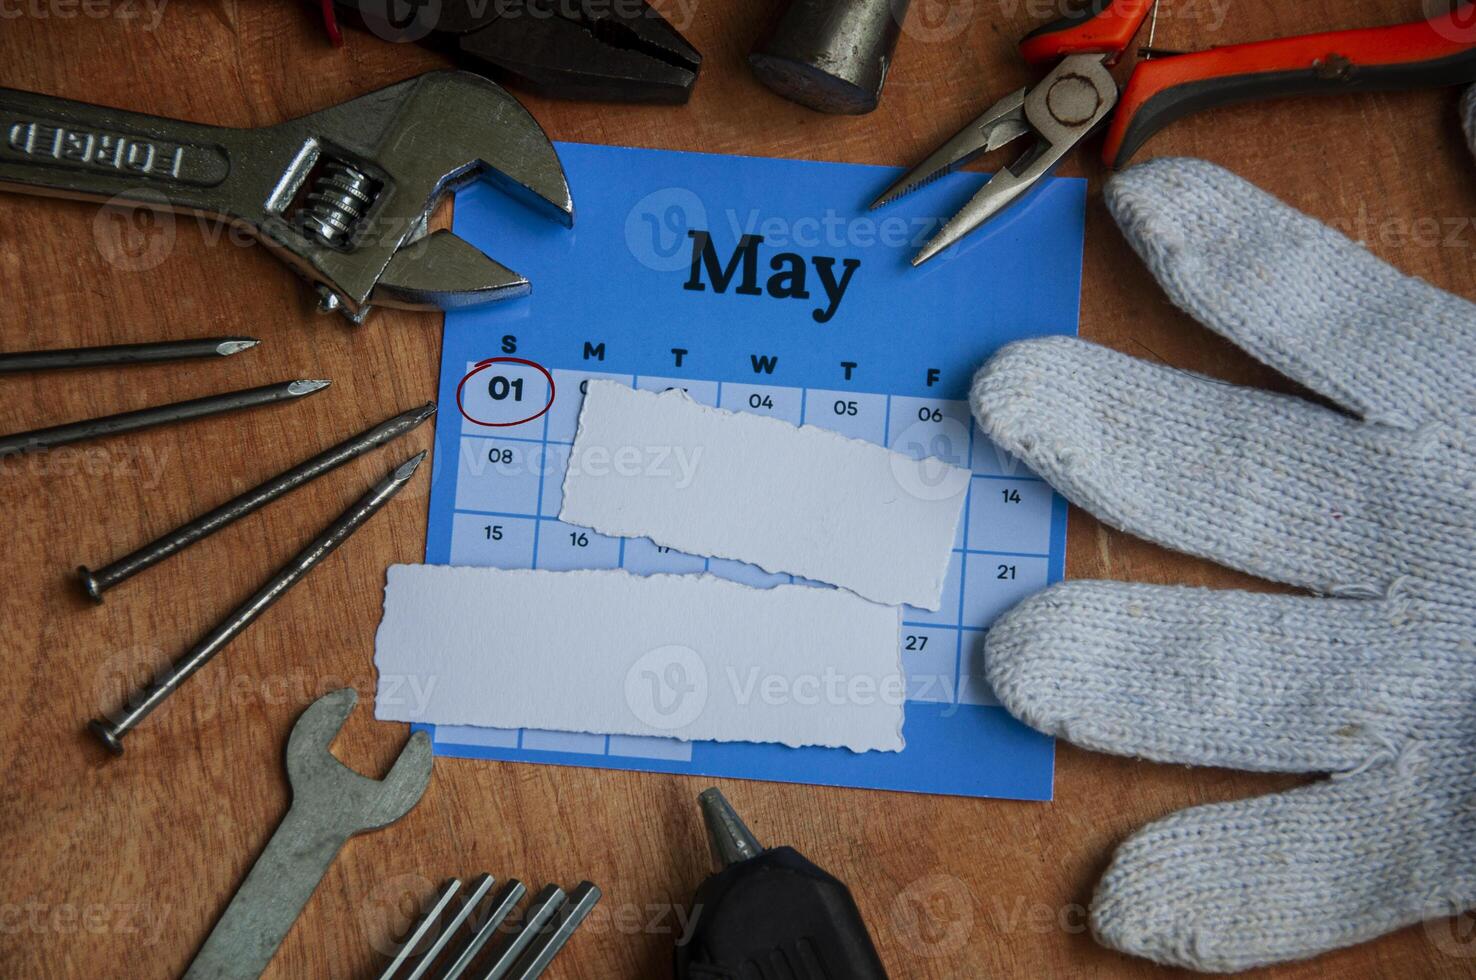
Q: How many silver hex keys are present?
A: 5